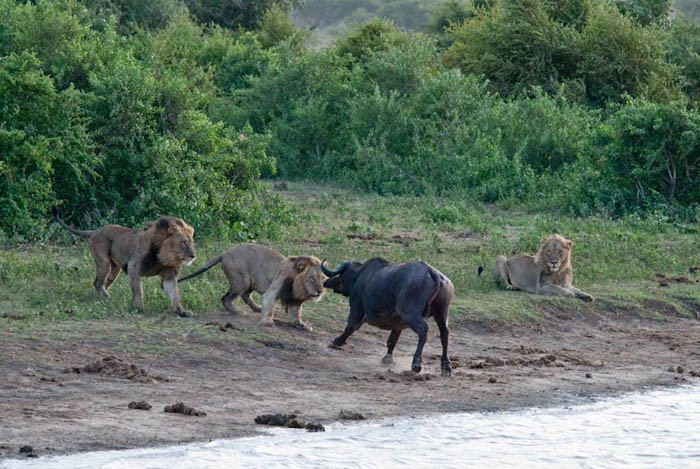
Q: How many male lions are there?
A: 3